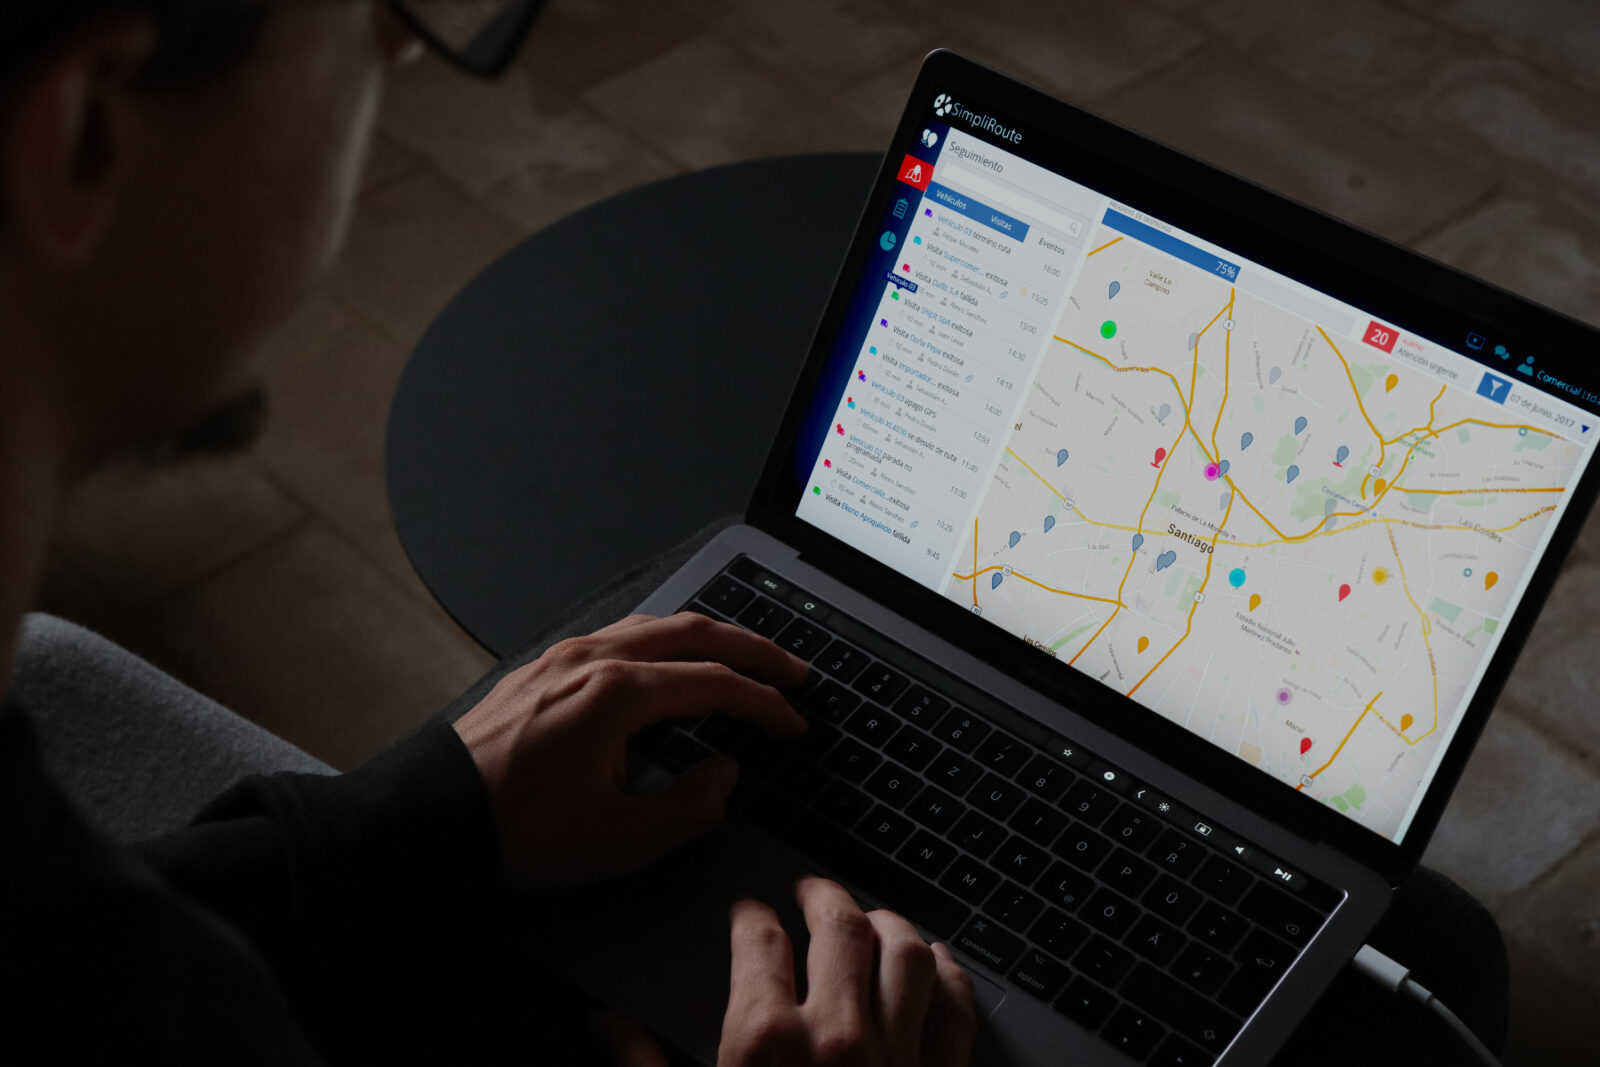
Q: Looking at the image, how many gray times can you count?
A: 11